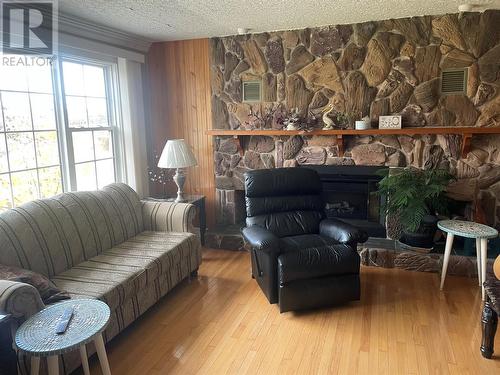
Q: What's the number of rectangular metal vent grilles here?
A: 2